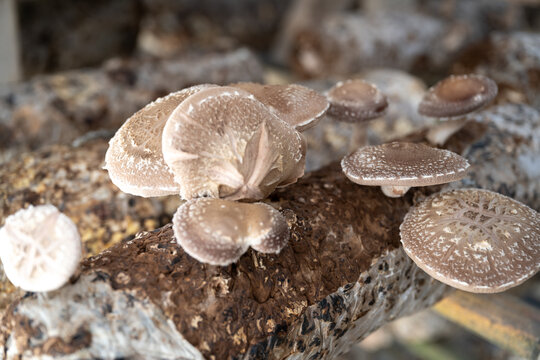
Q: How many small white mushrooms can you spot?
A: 1